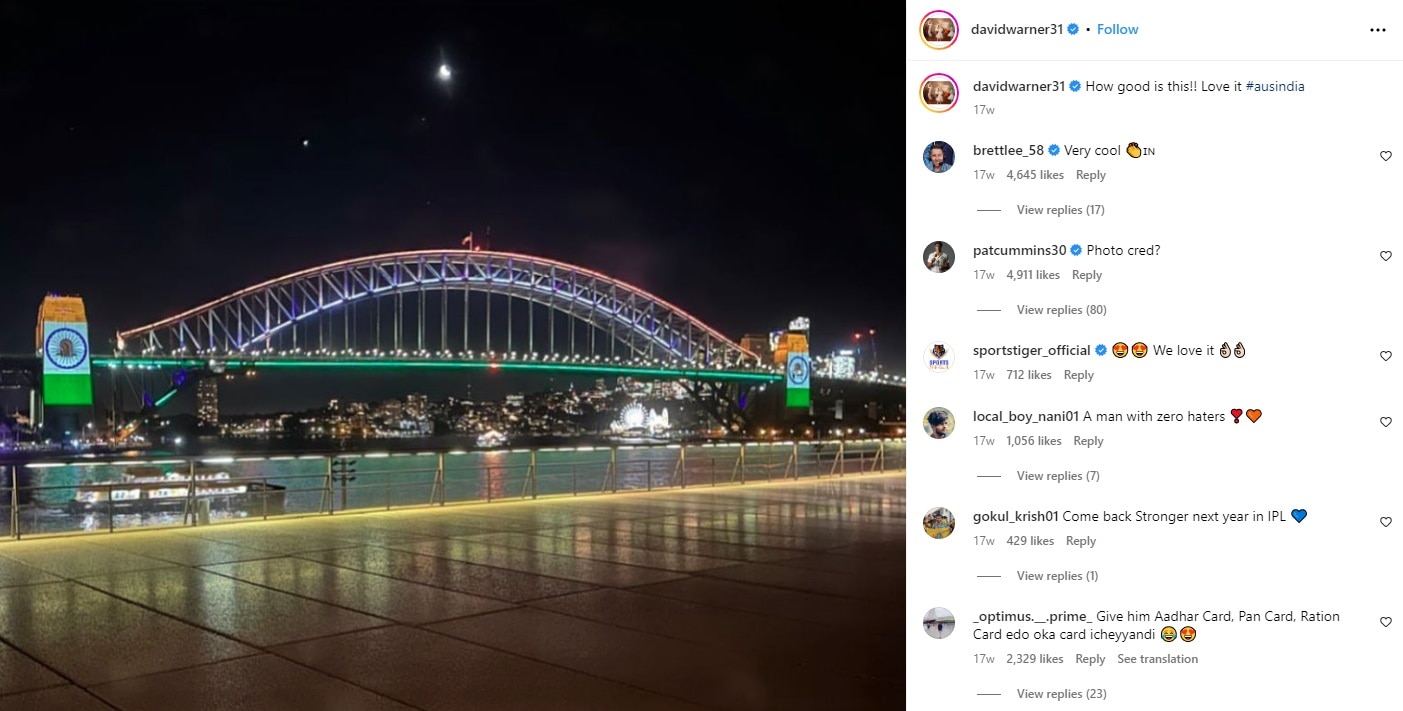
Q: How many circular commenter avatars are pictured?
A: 6